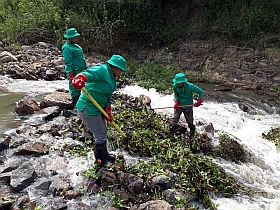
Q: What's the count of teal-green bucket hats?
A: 3